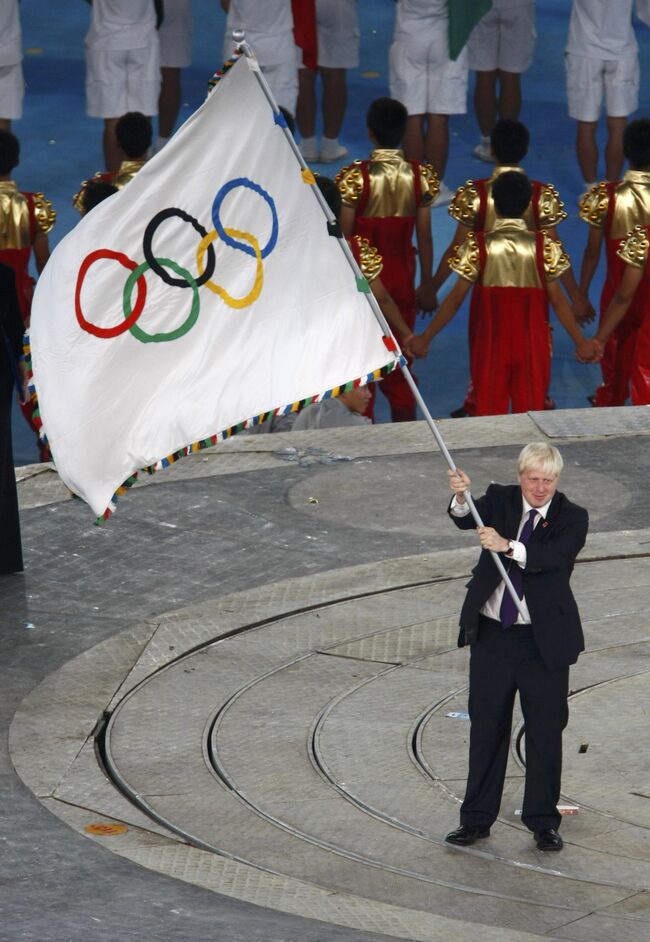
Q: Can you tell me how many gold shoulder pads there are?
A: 11